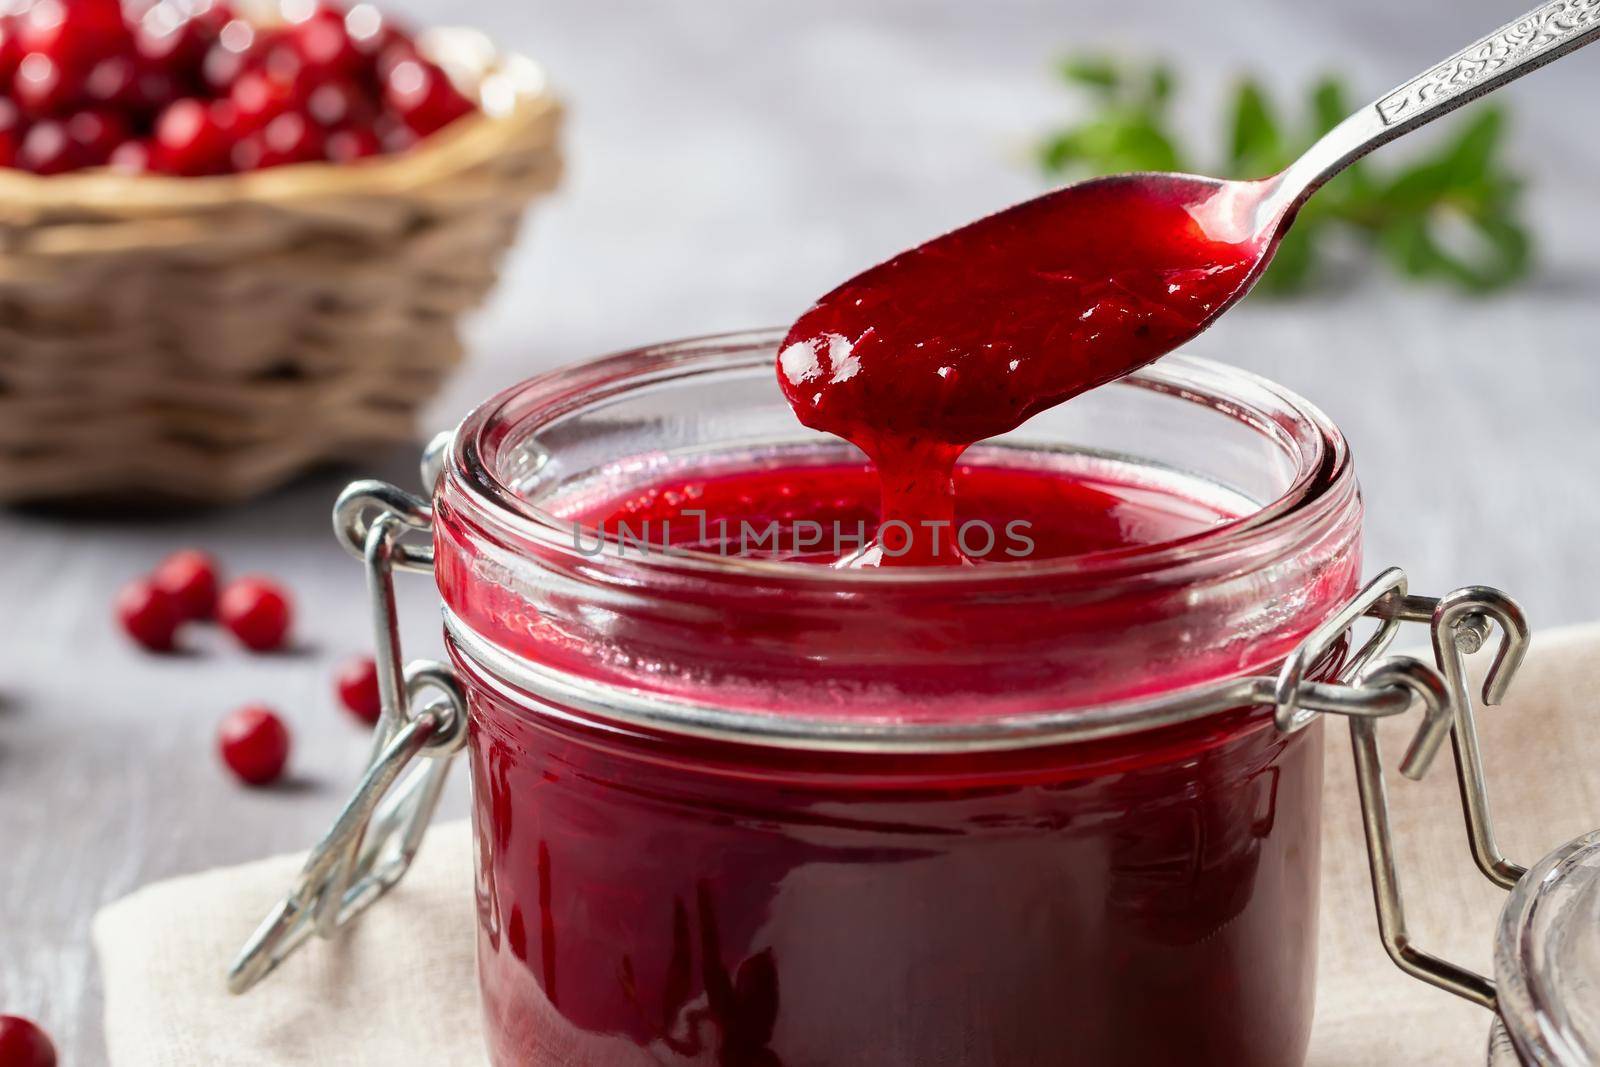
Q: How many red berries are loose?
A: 6